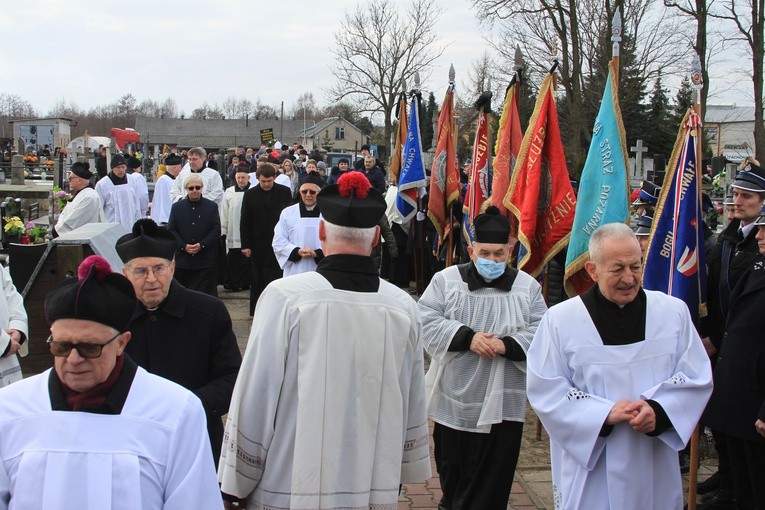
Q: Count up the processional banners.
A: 8